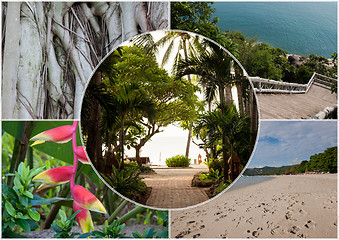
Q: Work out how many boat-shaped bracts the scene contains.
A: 5